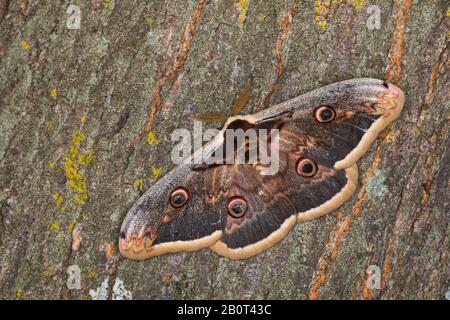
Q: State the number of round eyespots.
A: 4